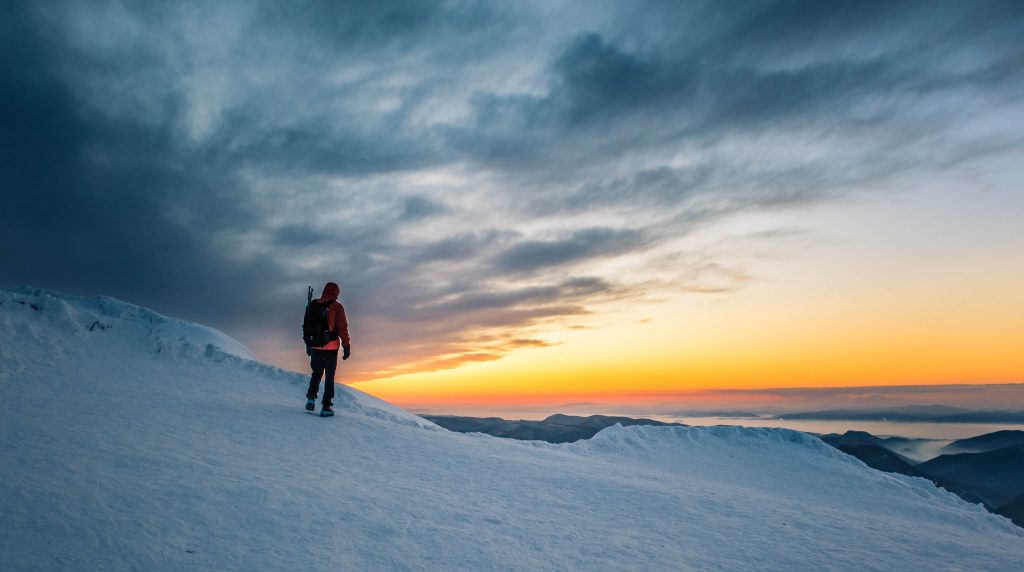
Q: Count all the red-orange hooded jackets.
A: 1